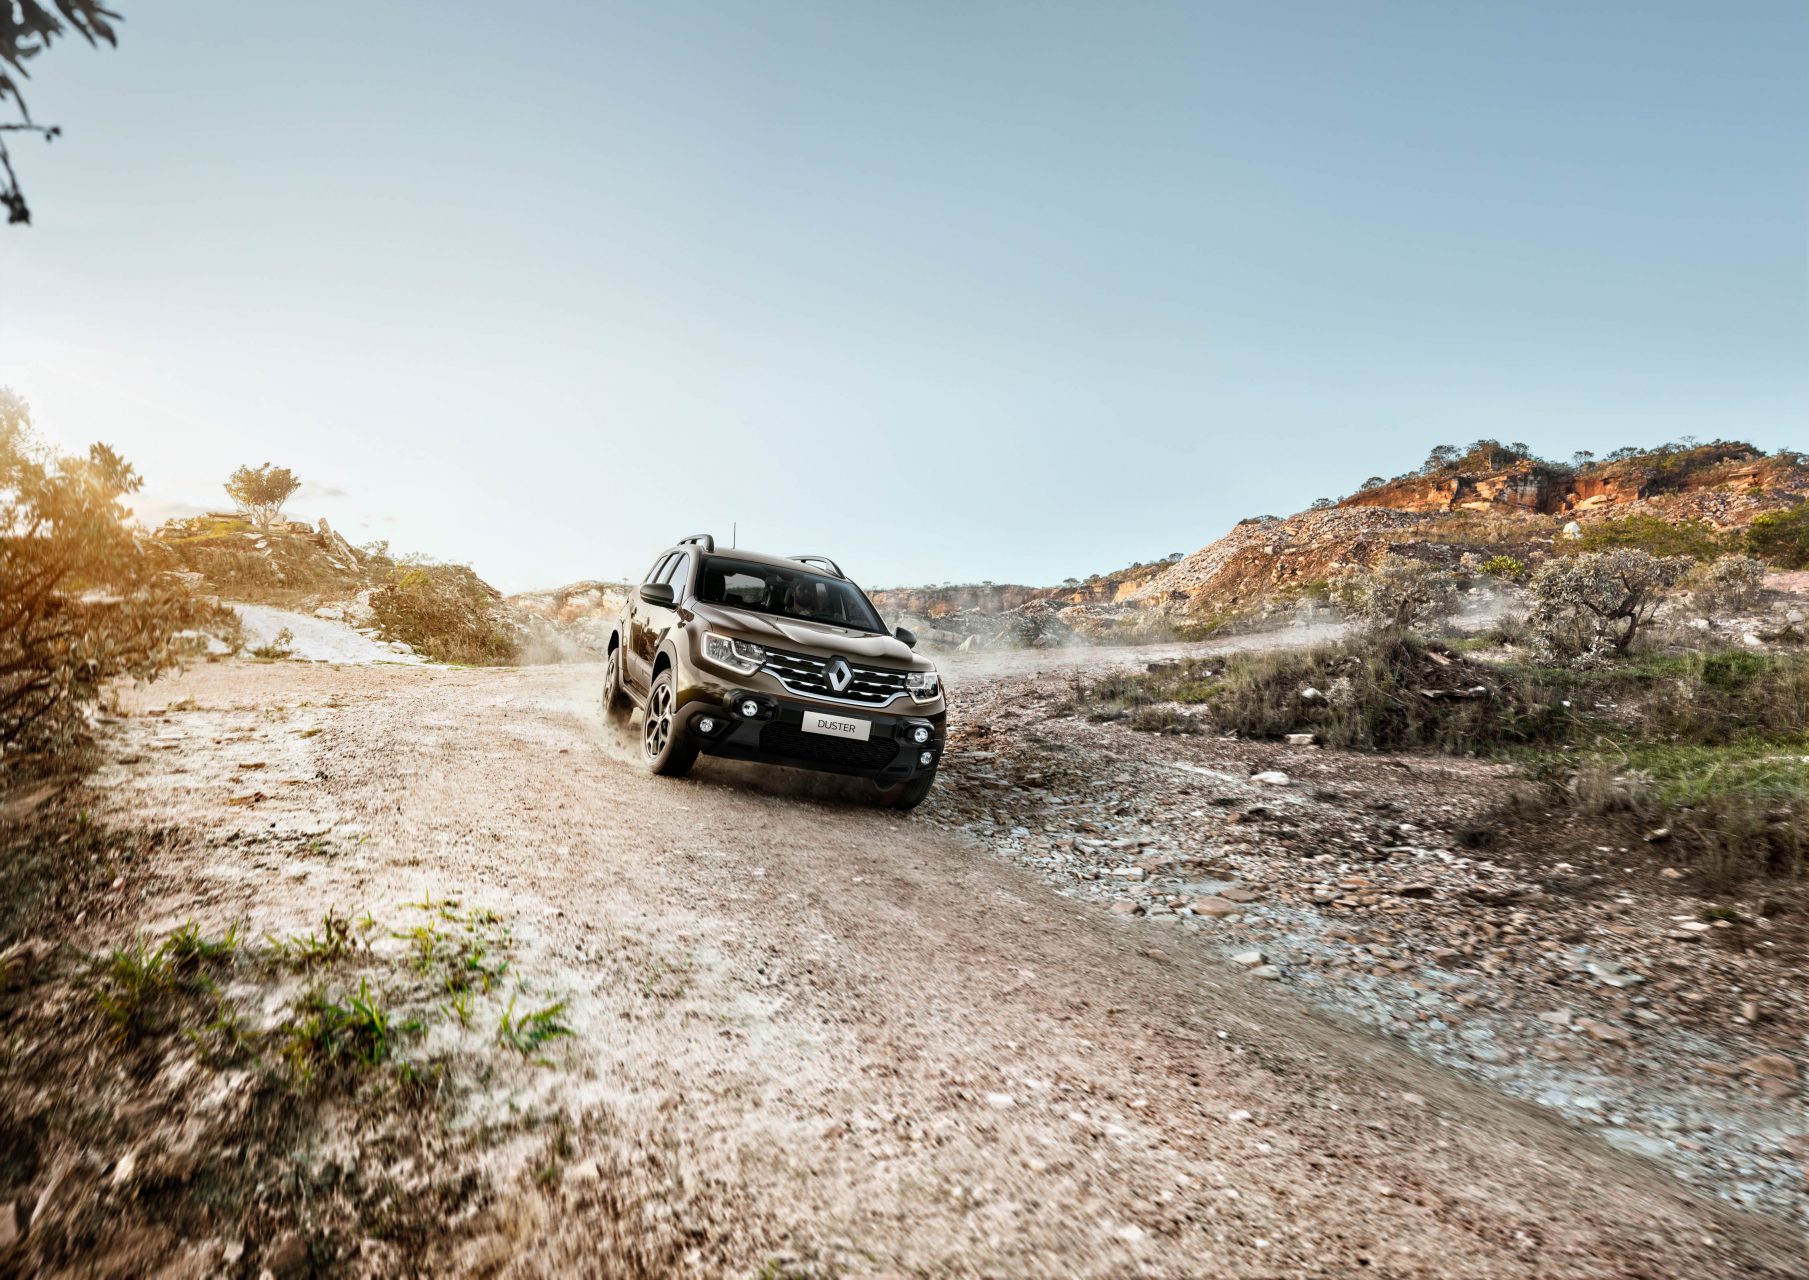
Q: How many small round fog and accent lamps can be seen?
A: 4